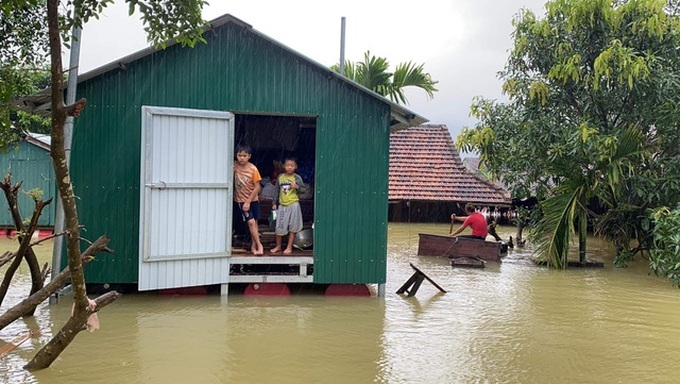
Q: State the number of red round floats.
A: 3